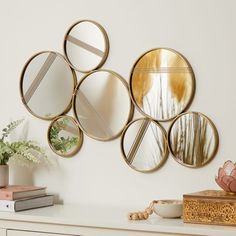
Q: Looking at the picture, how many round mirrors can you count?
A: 7